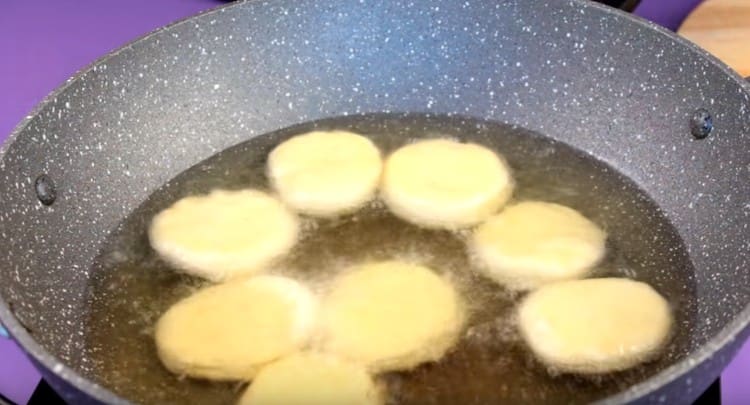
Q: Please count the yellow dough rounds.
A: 8